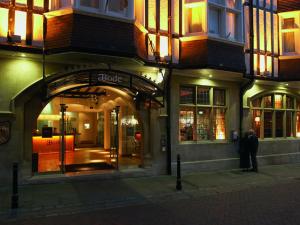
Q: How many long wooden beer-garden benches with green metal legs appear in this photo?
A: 0